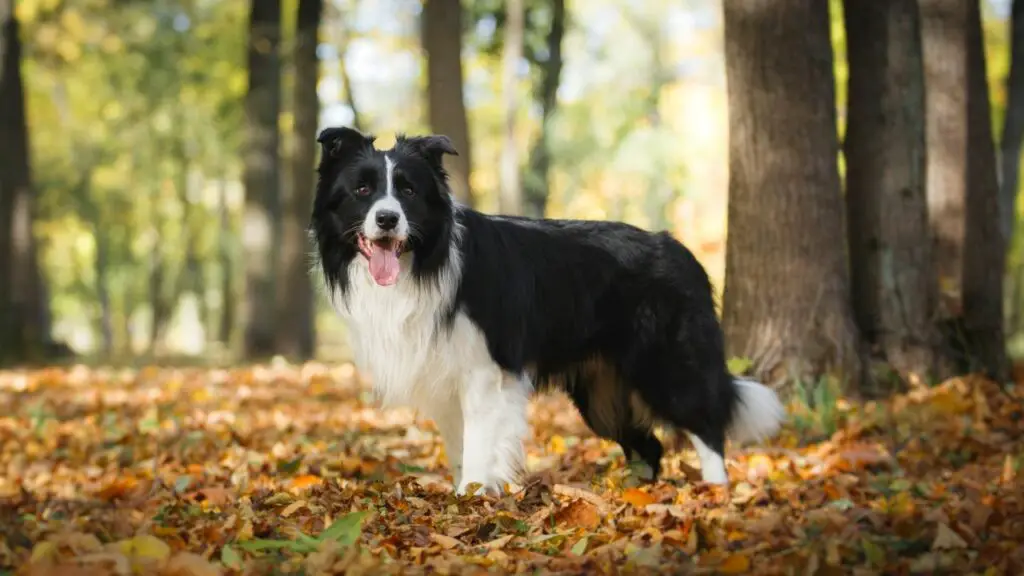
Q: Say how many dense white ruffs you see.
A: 1